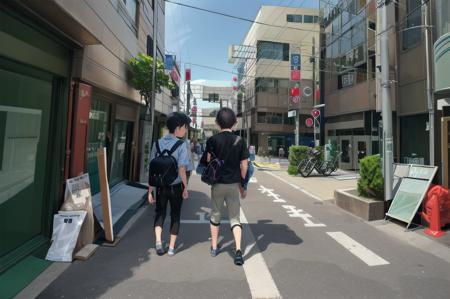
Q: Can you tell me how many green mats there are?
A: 1